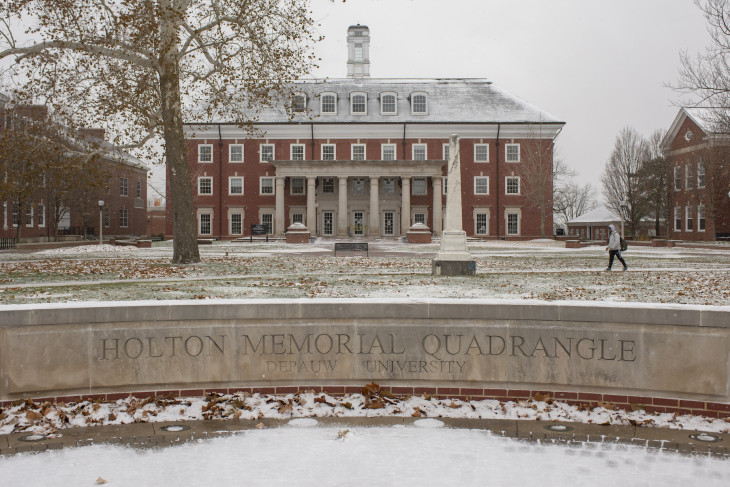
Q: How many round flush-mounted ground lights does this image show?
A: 6